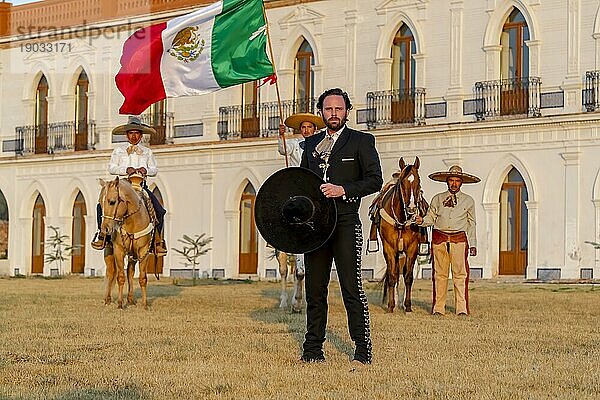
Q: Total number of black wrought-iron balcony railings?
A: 6